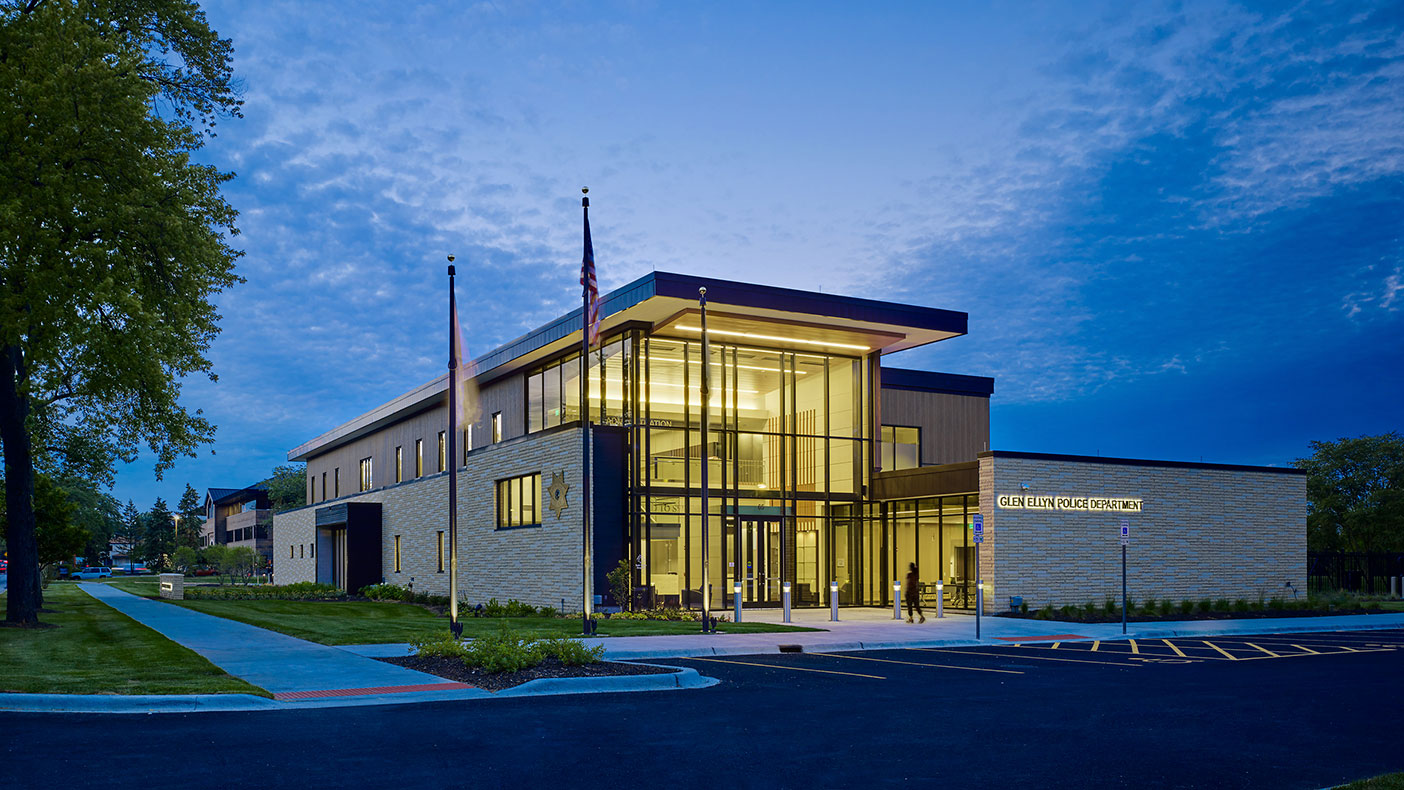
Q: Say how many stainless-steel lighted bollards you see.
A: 6